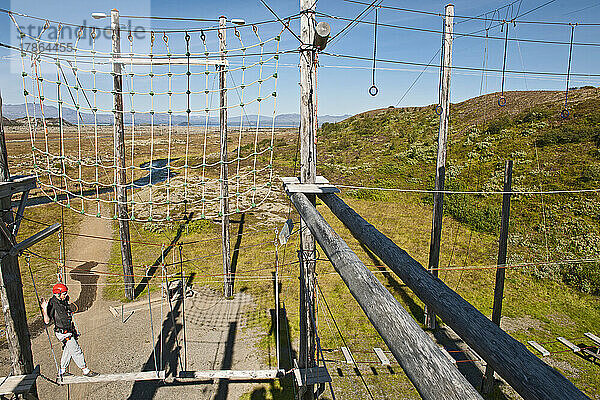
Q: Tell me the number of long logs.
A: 2